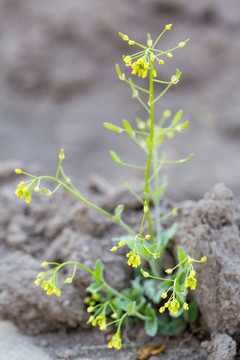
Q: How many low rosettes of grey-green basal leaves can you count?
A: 1